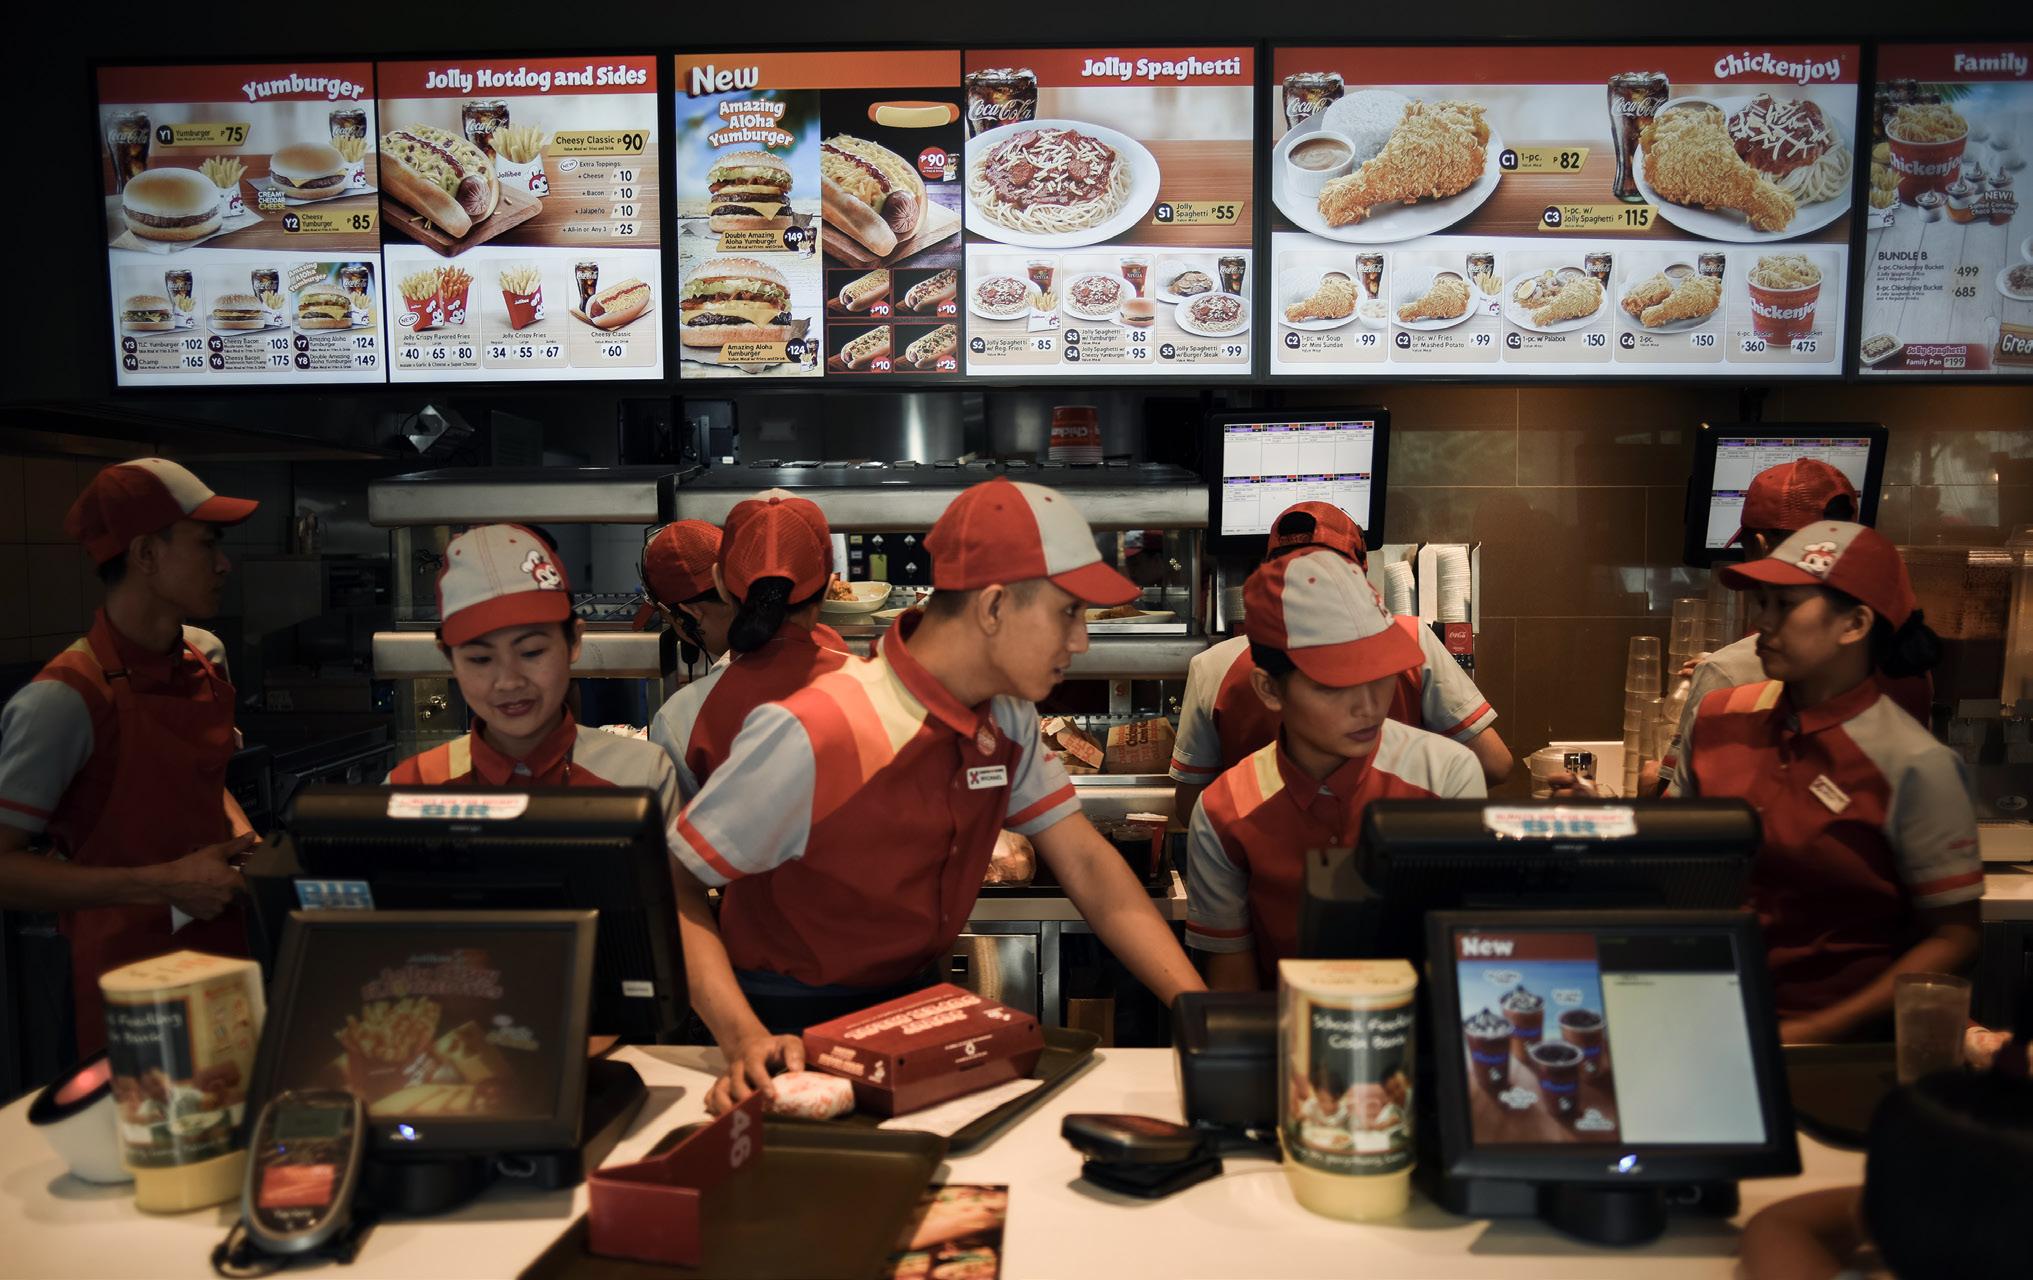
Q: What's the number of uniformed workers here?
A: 9